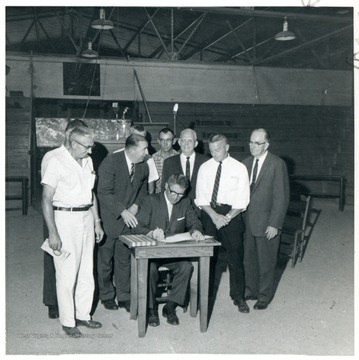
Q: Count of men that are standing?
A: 8